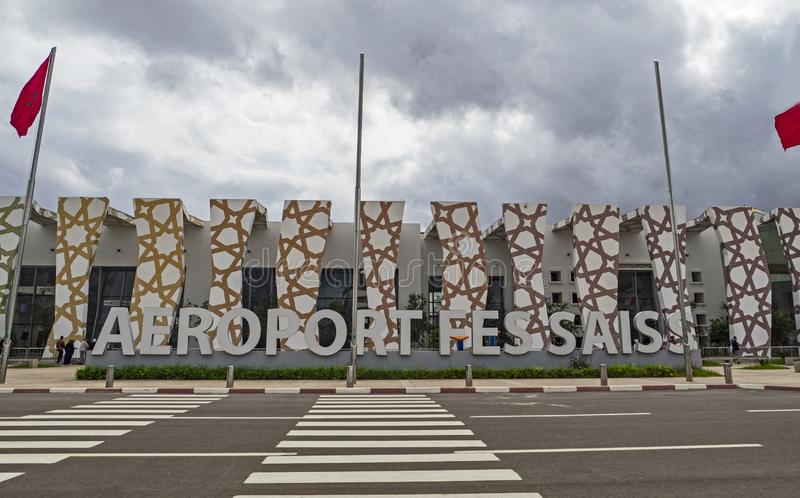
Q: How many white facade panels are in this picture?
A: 12